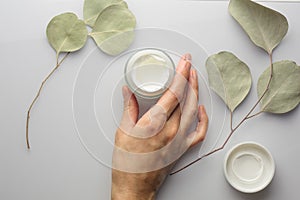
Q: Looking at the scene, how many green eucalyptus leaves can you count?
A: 6